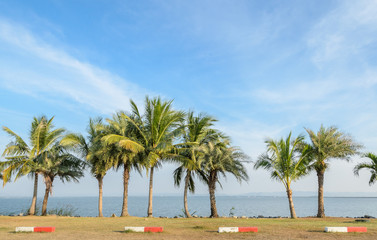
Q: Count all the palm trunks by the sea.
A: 9